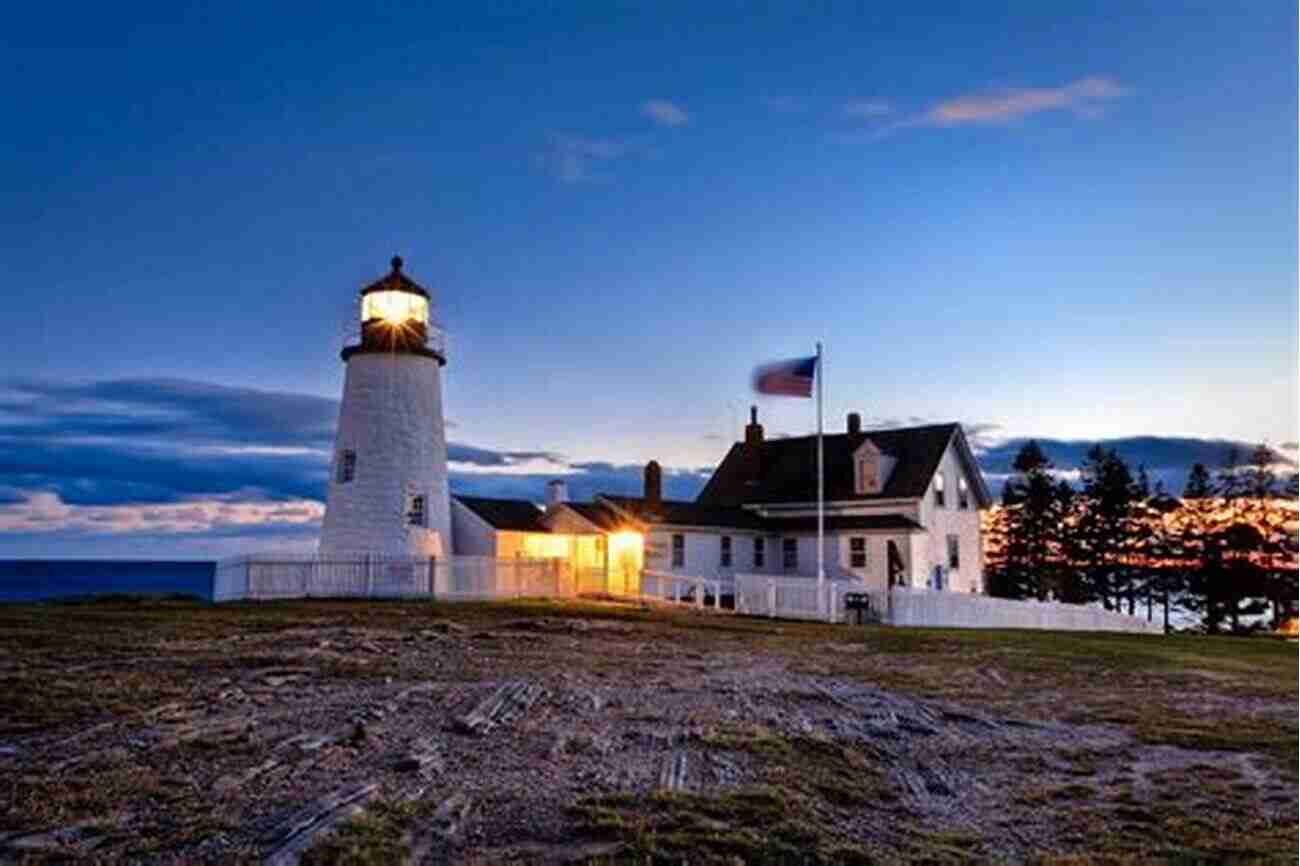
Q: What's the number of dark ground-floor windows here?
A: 6